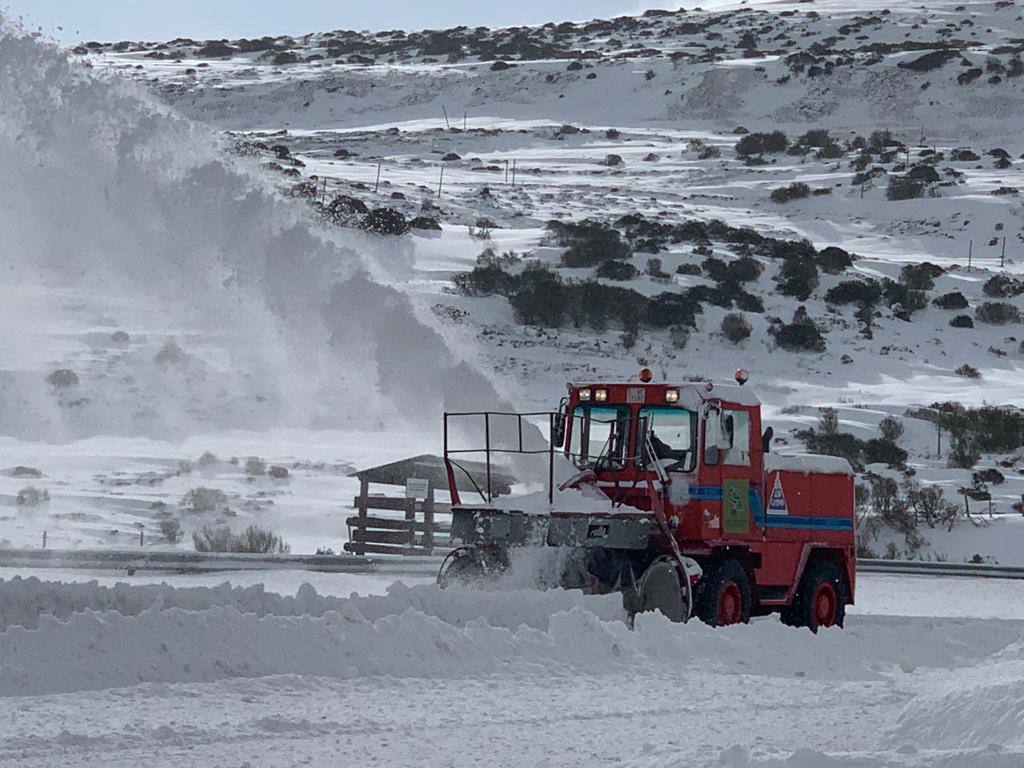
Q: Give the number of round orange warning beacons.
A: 2